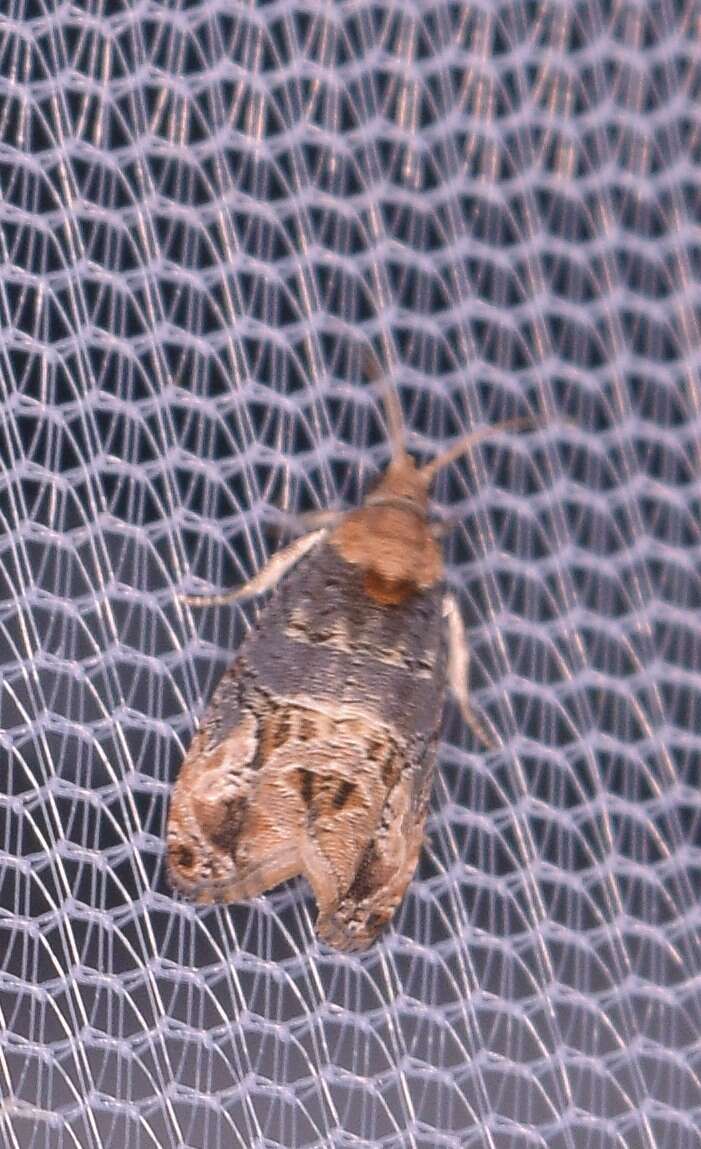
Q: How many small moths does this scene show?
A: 1